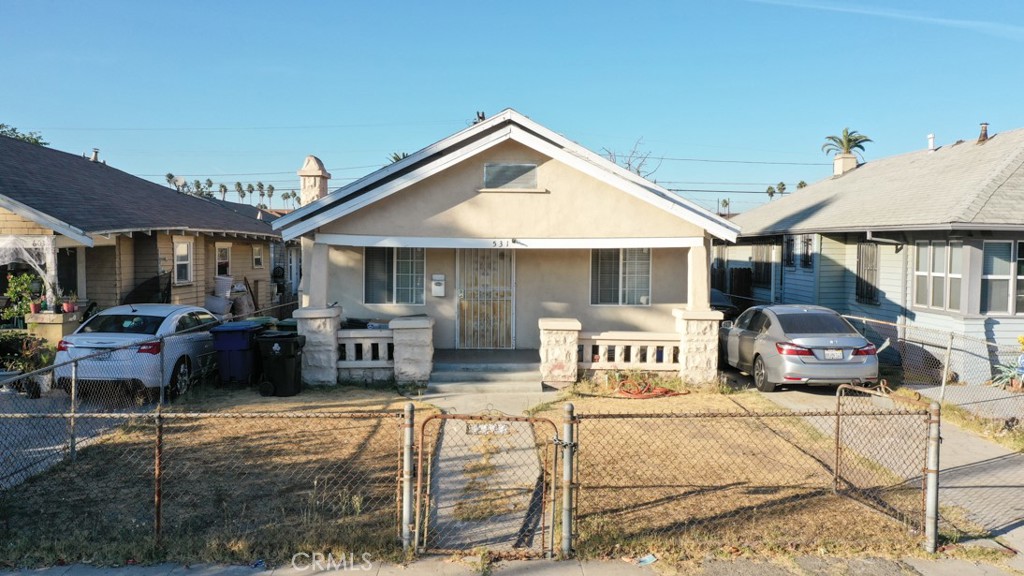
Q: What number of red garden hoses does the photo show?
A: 1